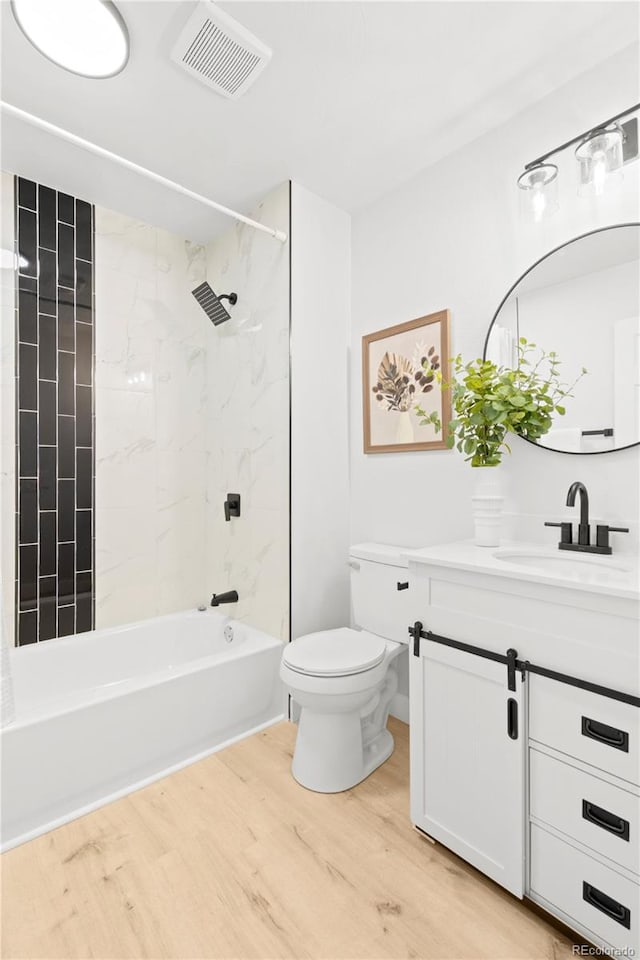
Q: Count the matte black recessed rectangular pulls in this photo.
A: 3